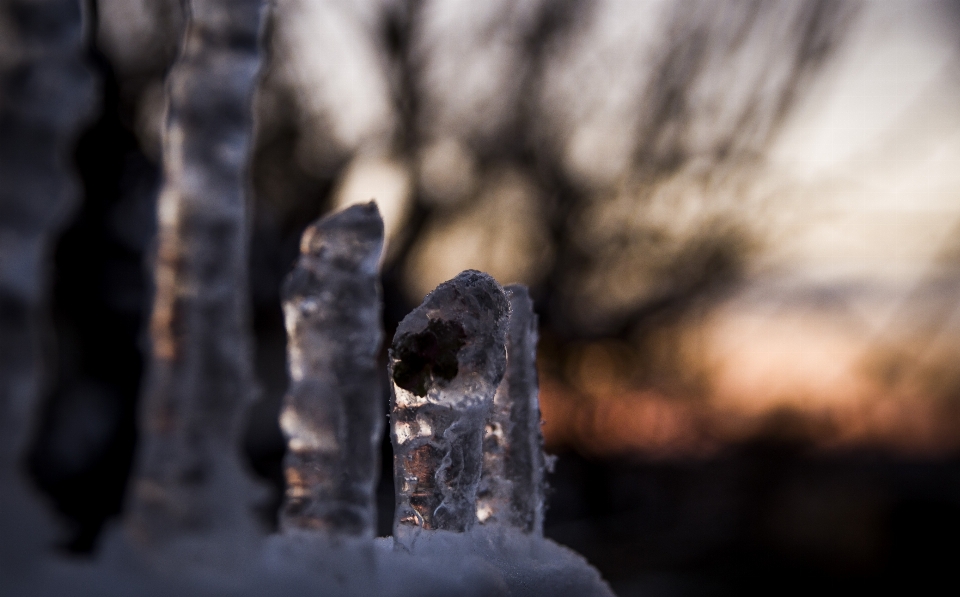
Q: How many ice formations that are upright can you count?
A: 5